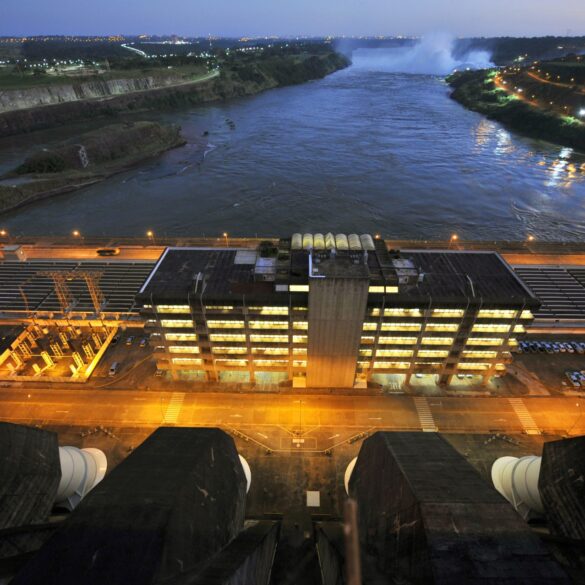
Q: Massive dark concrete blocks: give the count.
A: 4